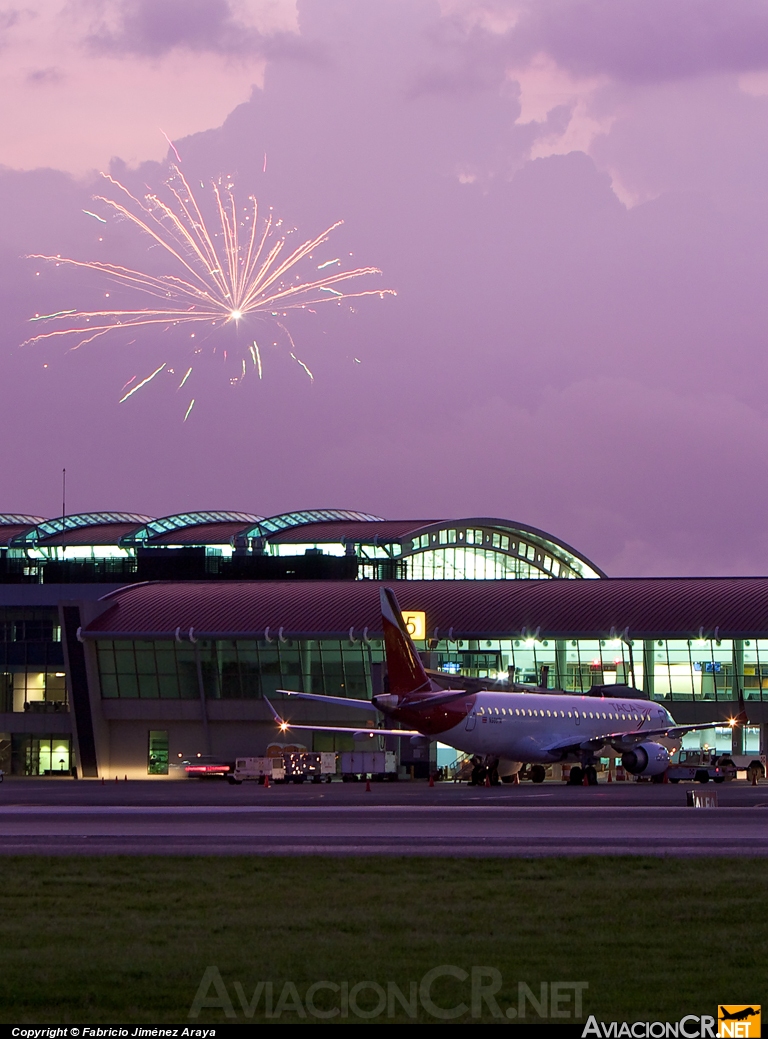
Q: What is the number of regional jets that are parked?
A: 1